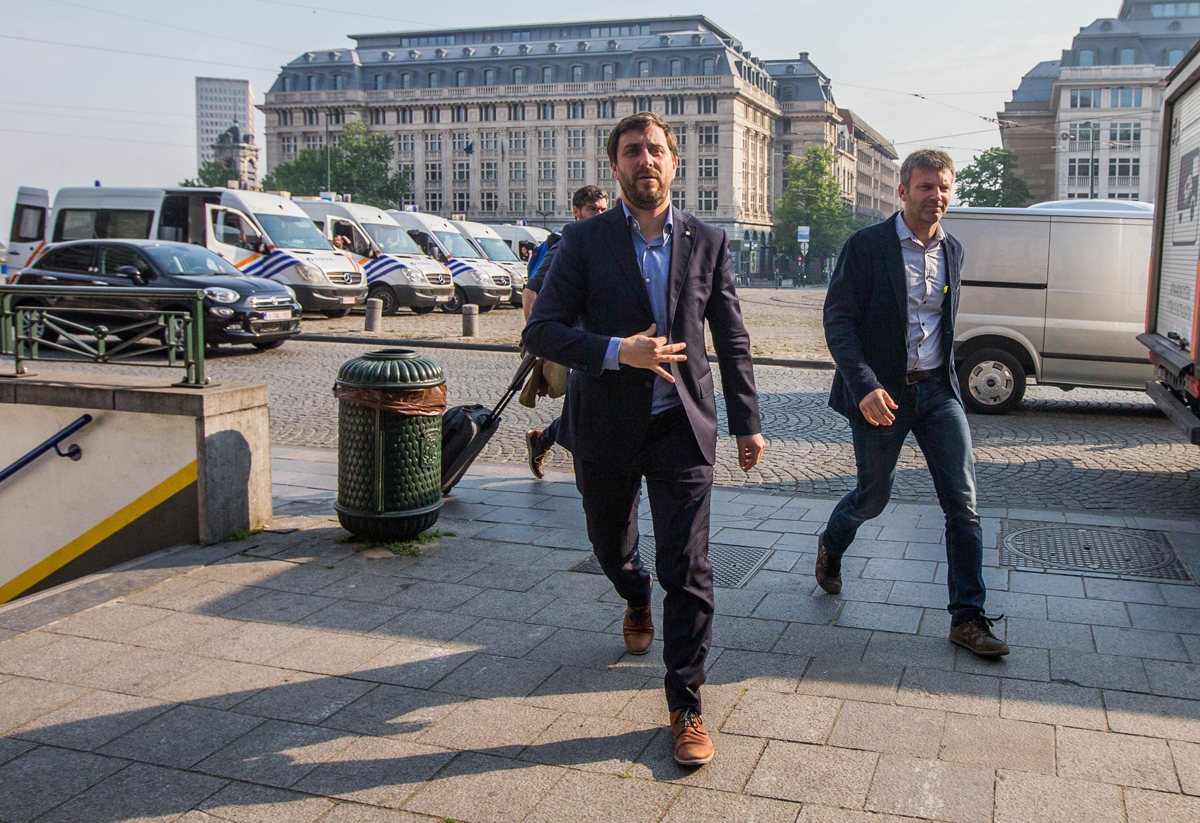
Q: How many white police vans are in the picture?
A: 5